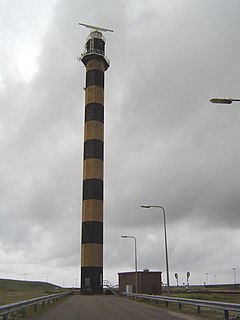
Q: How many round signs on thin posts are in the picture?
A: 2